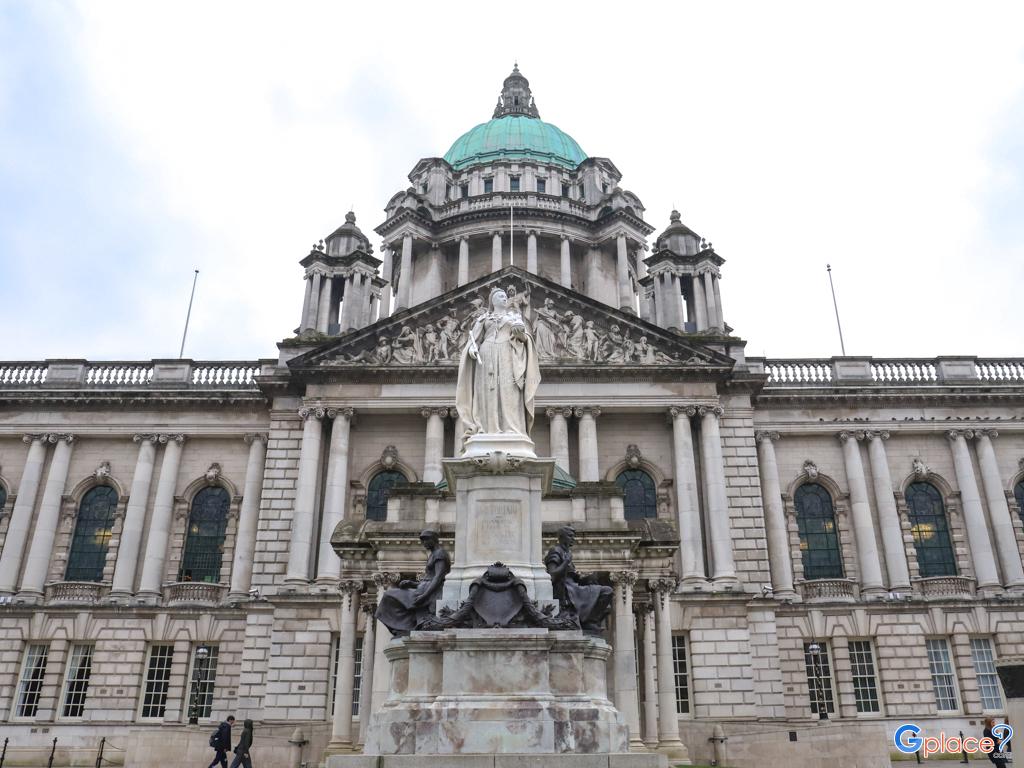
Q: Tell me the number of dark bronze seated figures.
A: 2